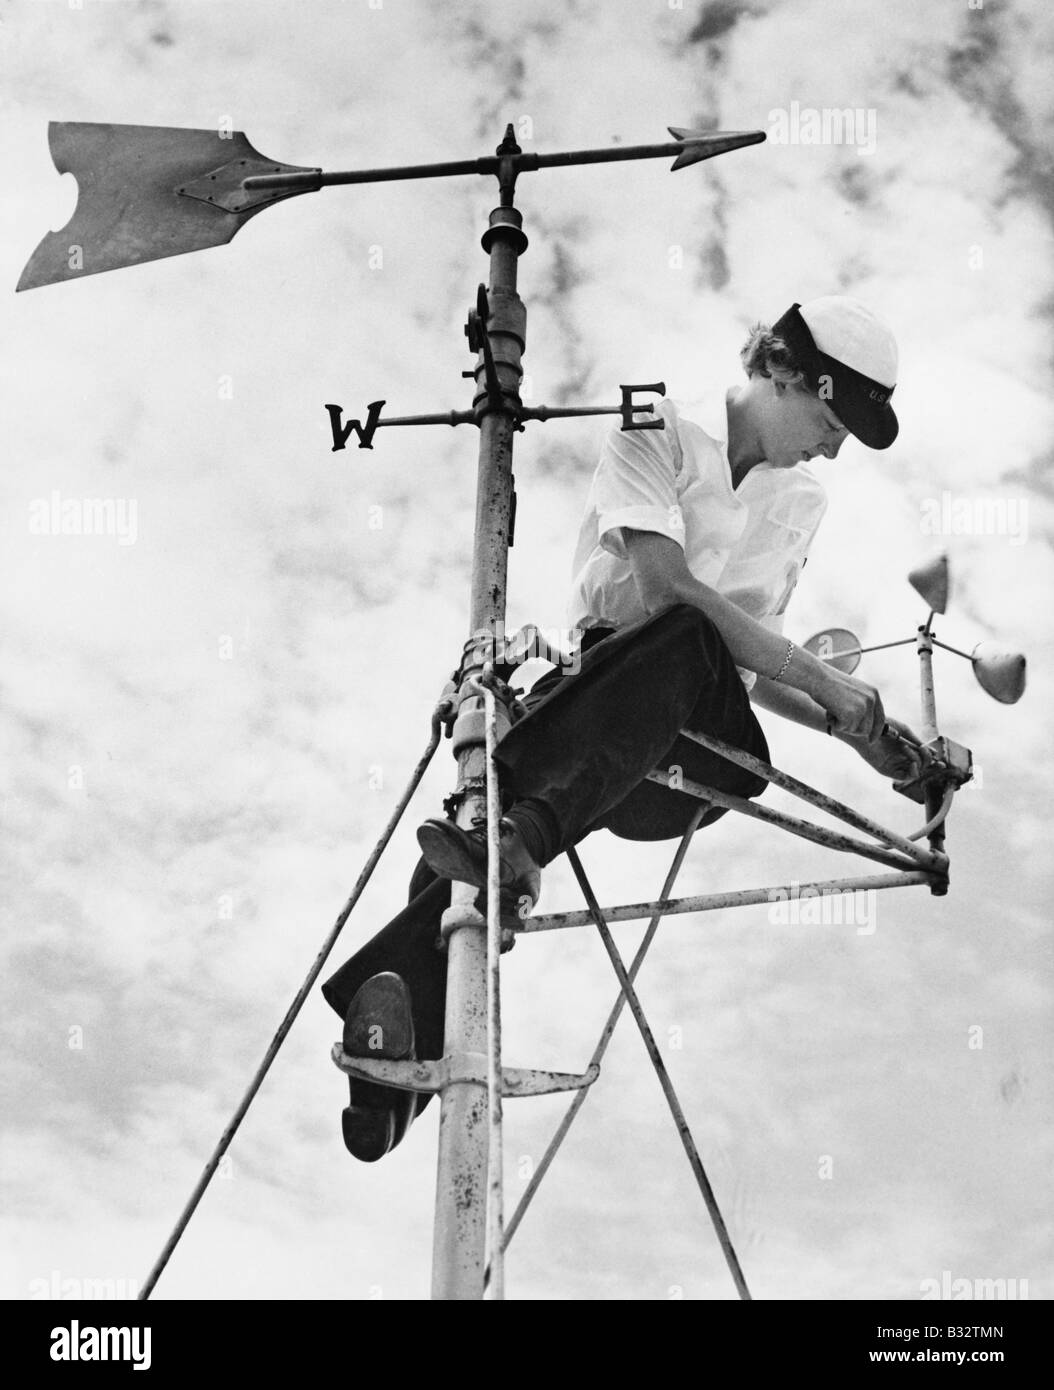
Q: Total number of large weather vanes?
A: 1